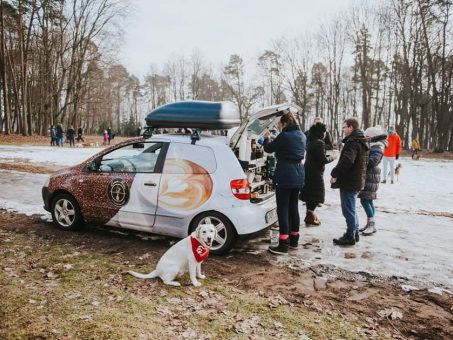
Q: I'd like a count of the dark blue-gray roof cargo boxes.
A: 1